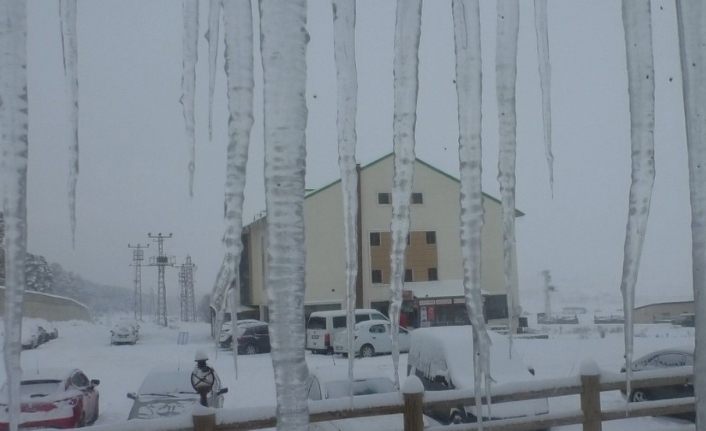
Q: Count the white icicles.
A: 13